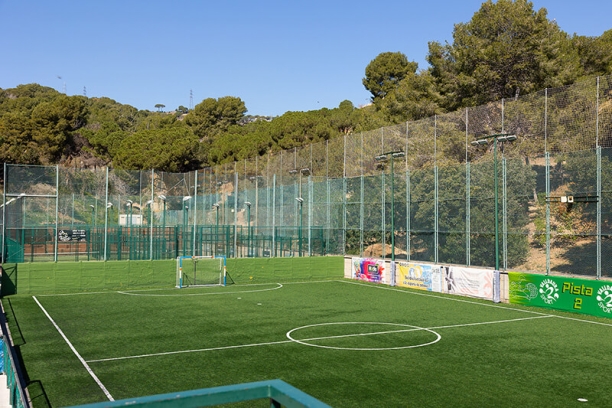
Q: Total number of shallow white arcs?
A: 1